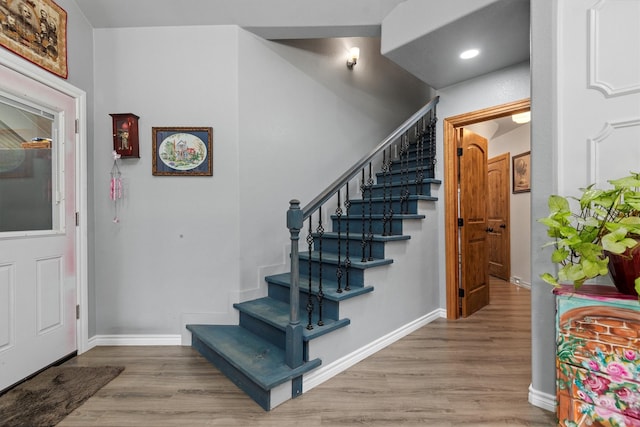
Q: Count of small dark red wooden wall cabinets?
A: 1